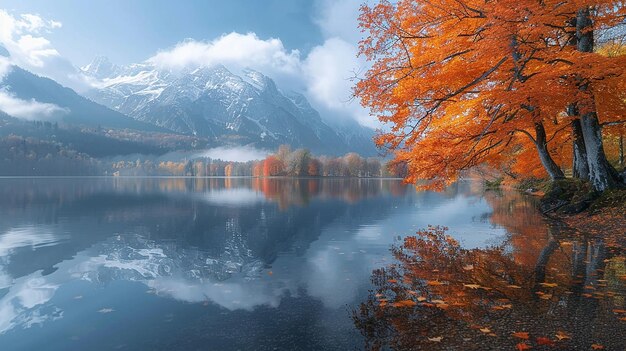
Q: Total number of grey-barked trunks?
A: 3